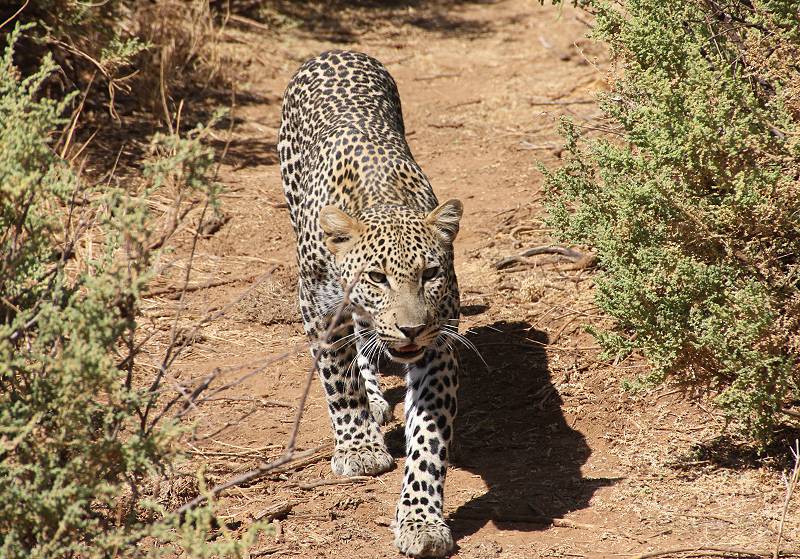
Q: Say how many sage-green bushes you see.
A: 2